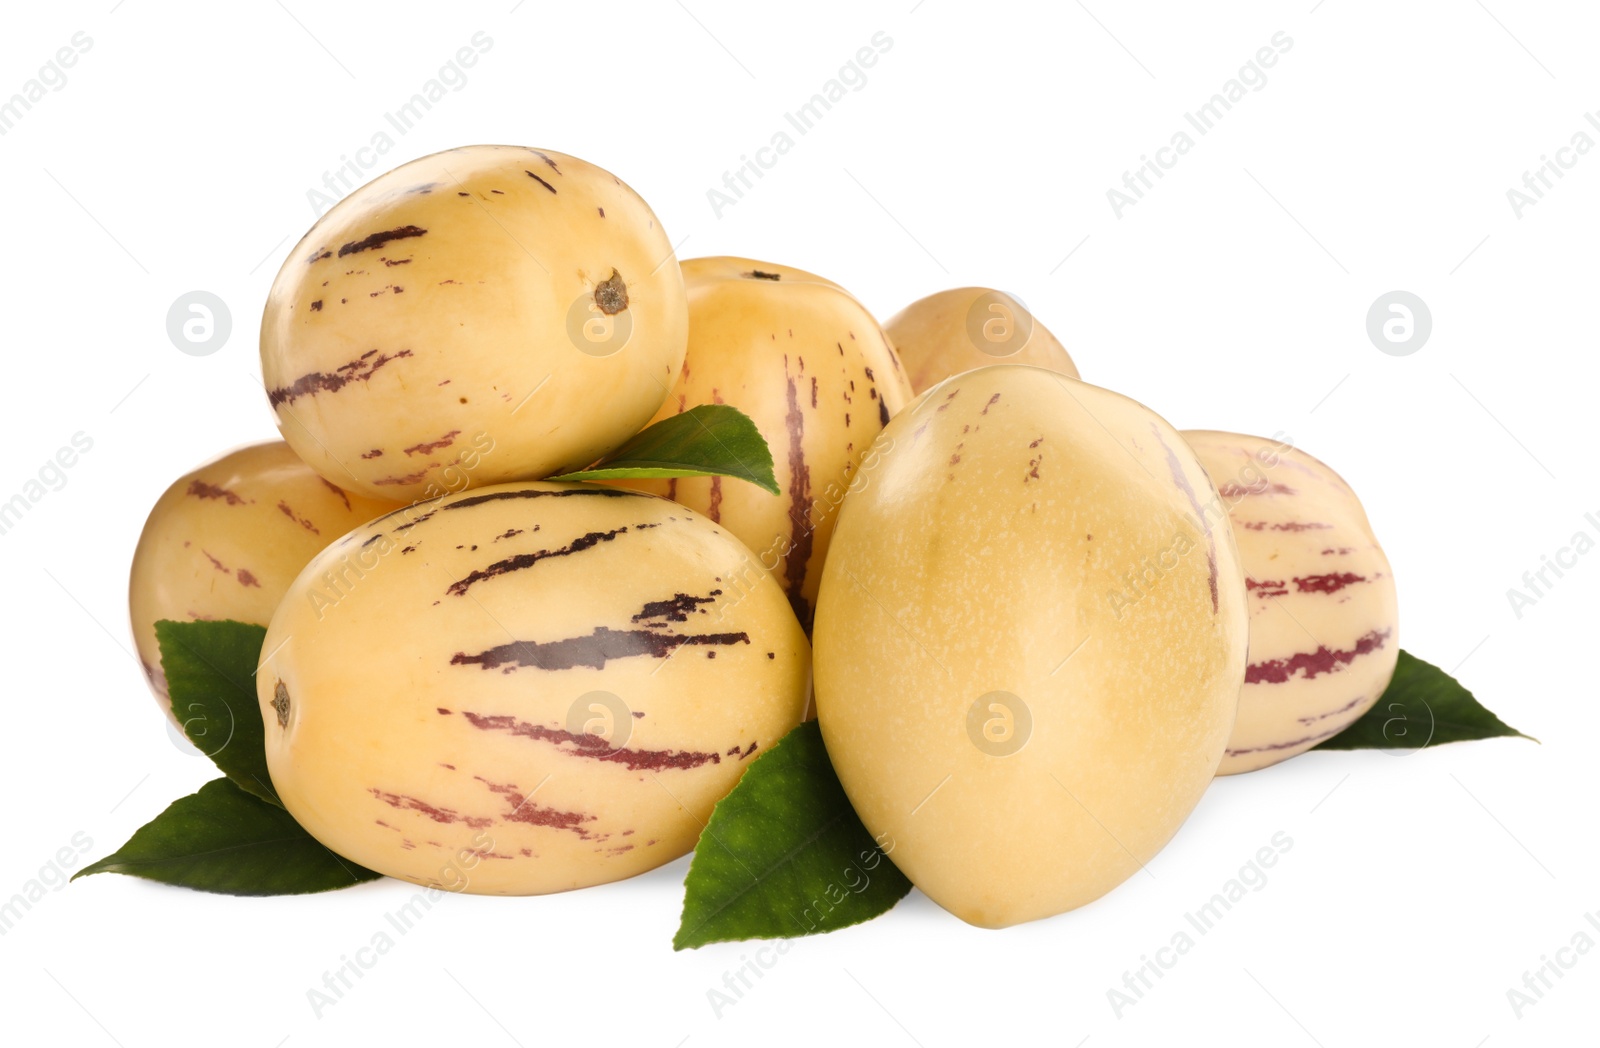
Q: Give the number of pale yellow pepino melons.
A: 7